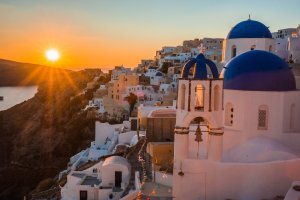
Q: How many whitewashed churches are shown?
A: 2